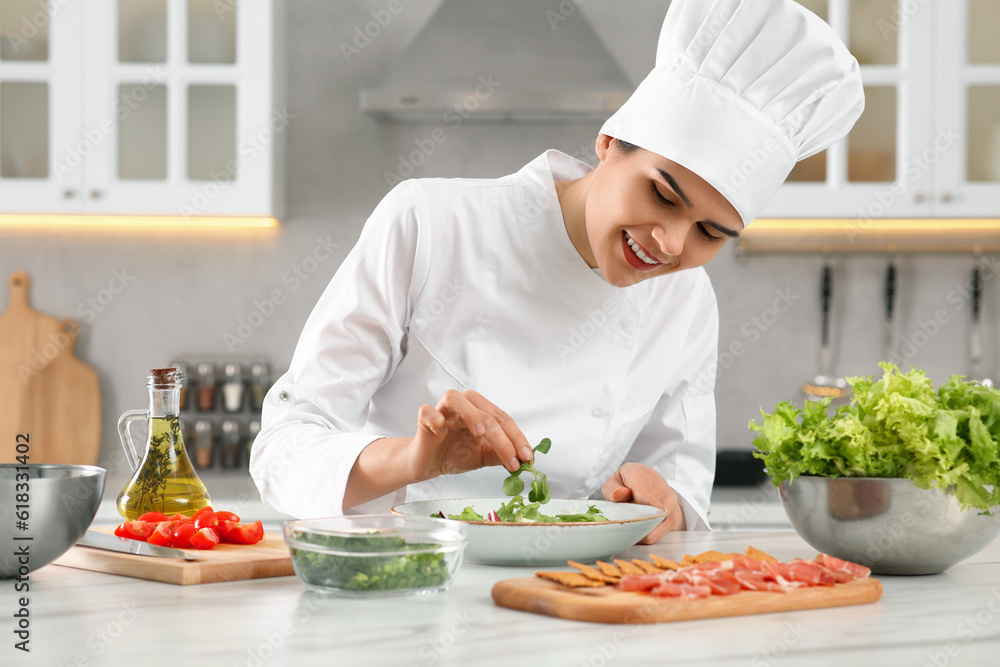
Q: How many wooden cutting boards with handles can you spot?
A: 2